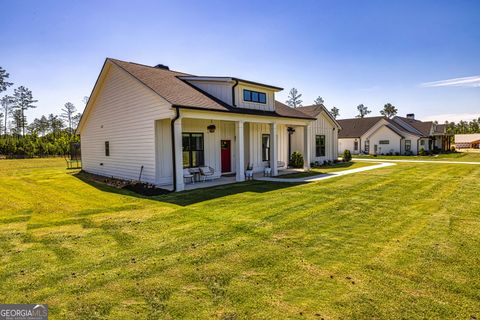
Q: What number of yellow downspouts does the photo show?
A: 0